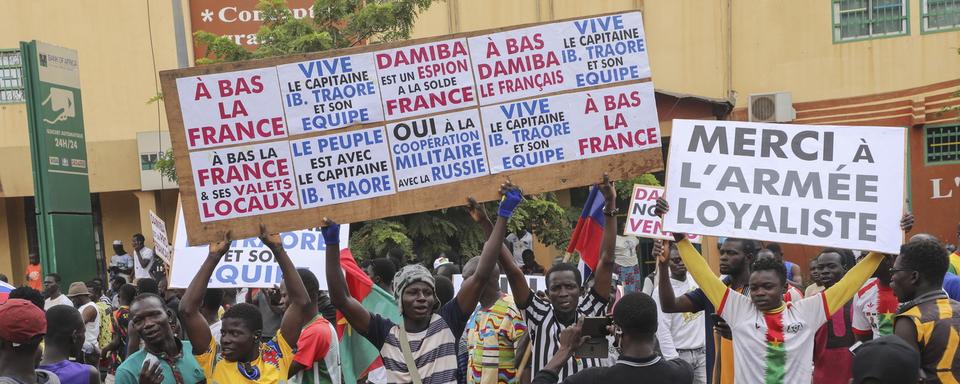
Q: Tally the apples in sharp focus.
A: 0